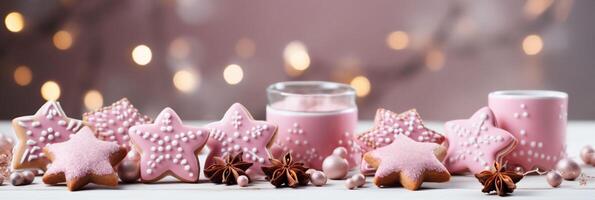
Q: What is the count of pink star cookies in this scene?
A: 8